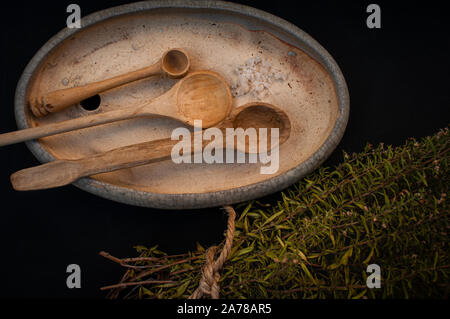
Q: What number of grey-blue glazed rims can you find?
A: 1